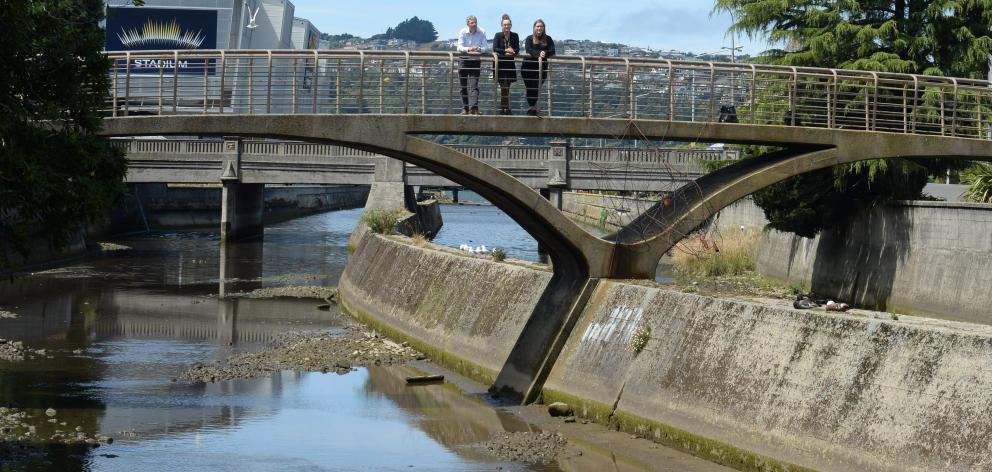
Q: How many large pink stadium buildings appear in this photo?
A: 0